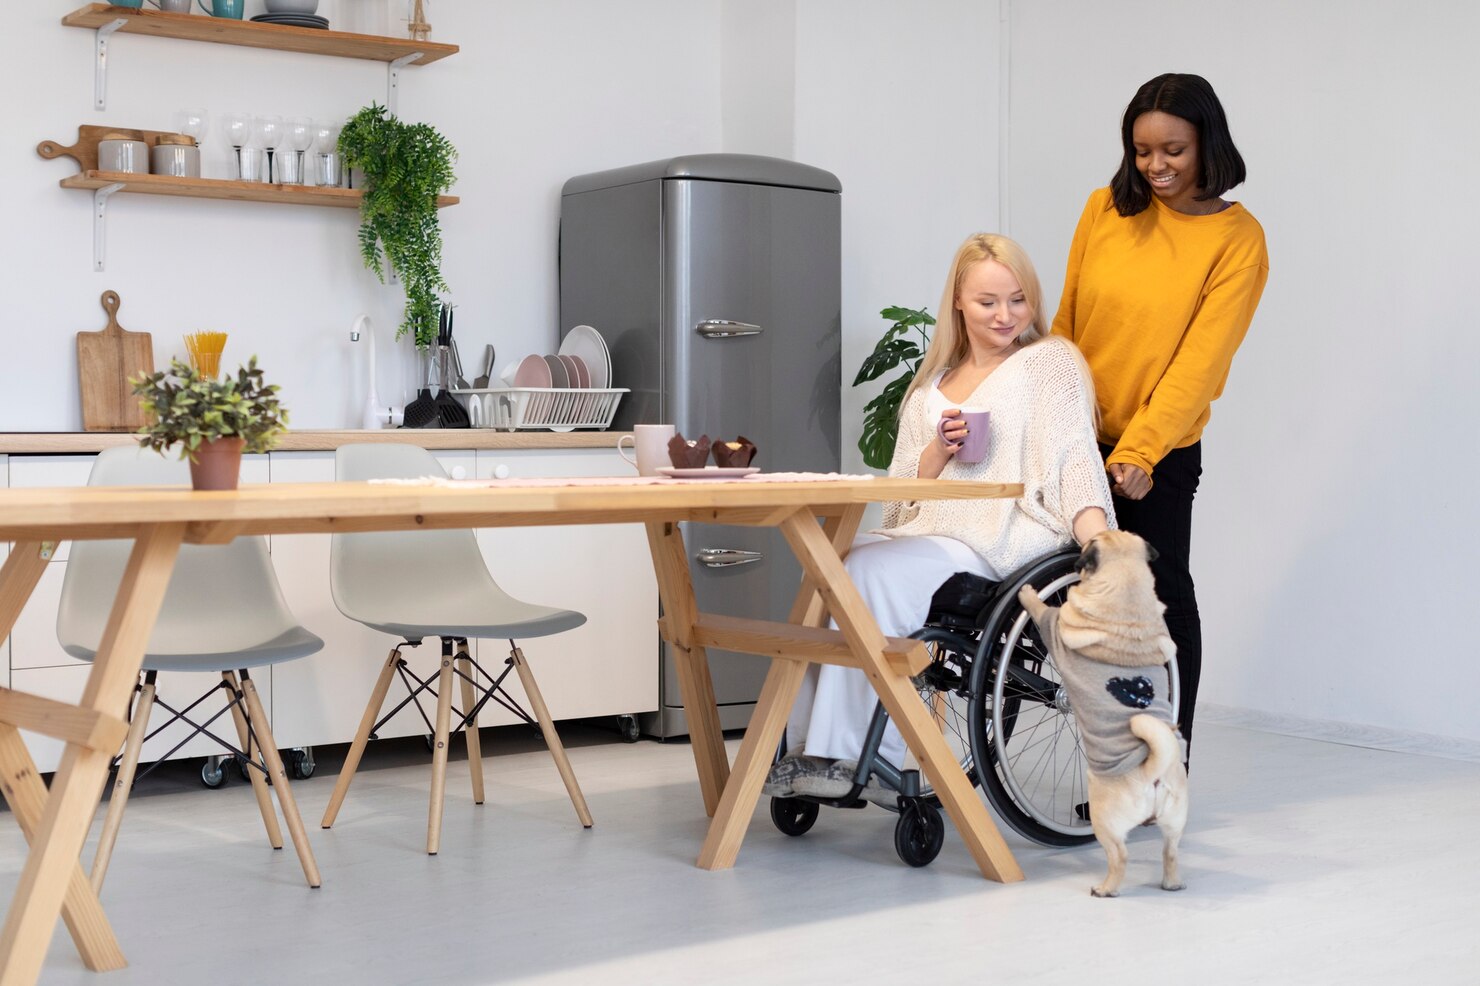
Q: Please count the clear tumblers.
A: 3